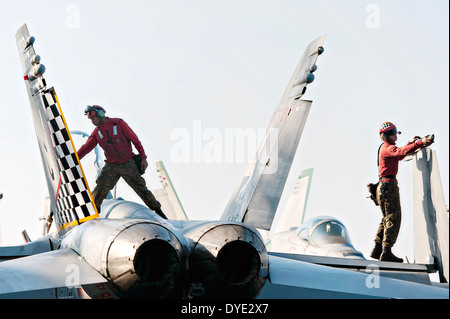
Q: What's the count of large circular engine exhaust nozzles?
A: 2